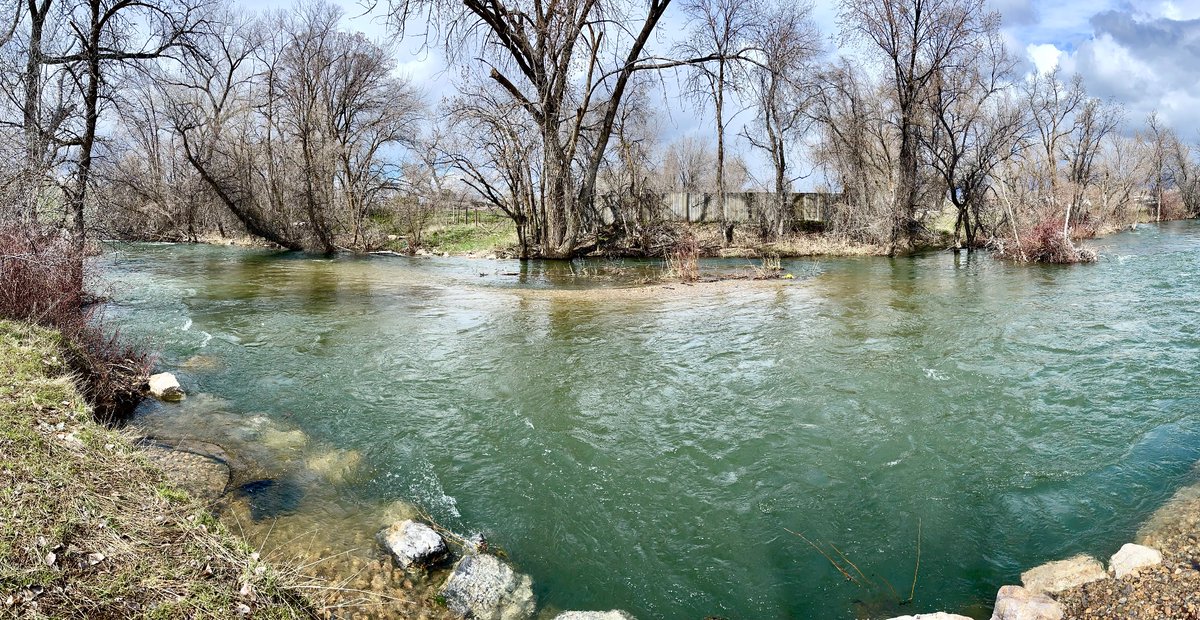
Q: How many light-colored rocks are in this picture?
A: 8